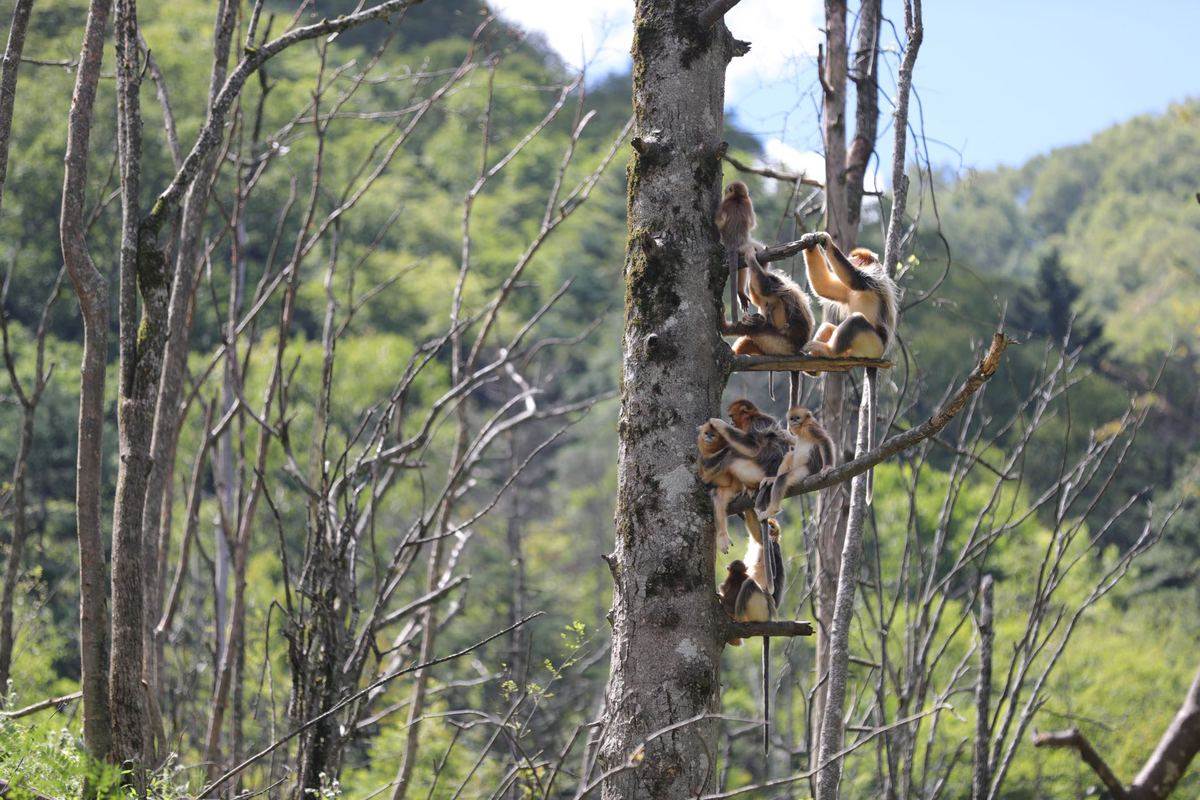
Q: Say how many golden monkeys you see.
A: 8